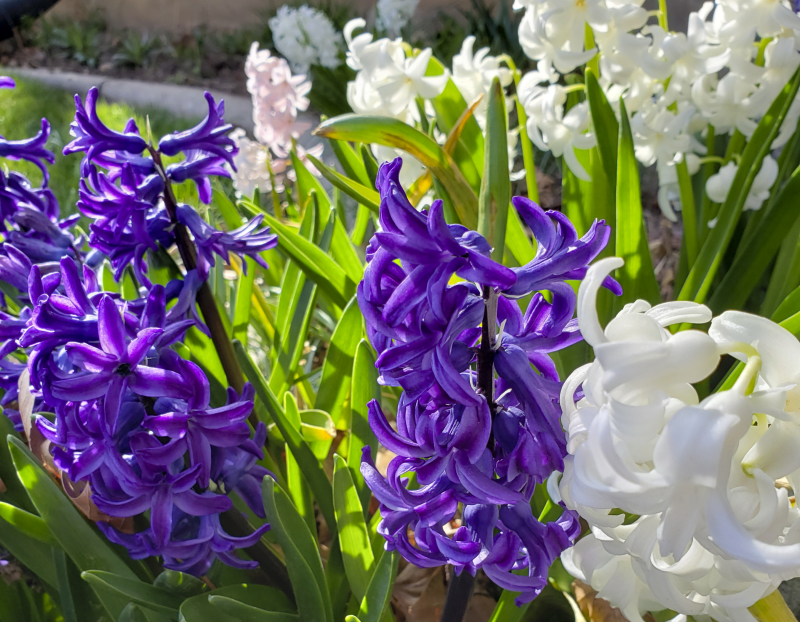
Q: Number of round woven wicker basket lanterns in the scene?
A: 0